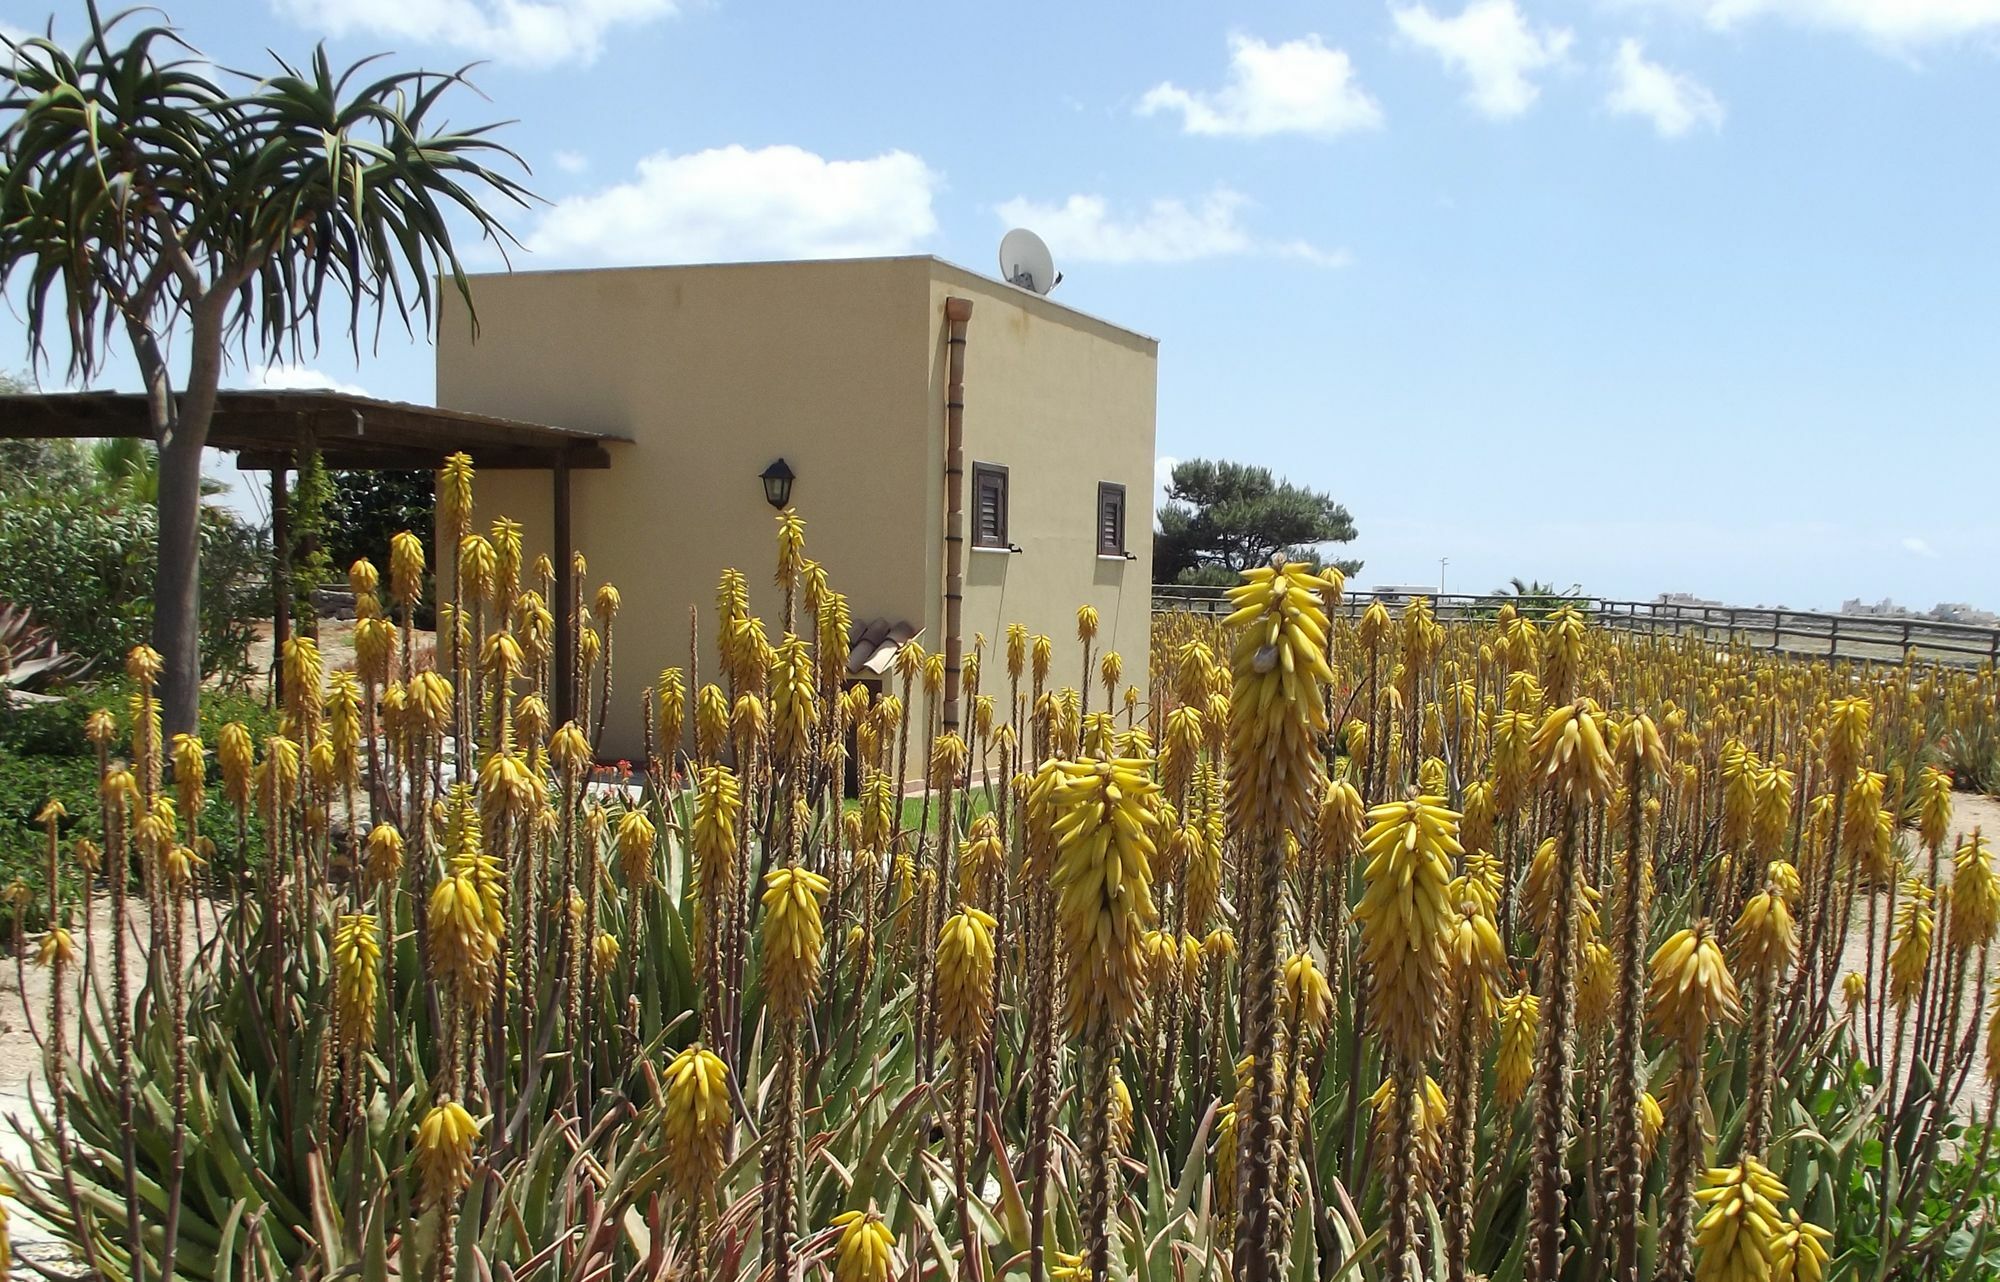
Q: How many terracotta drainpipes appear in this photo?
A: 1